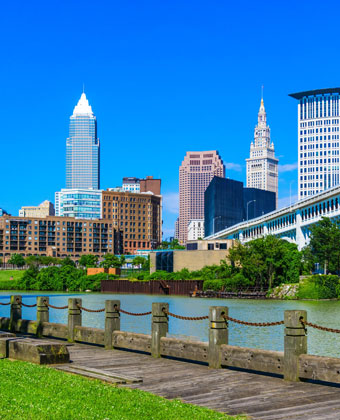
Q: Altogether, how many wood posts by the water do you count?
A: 7